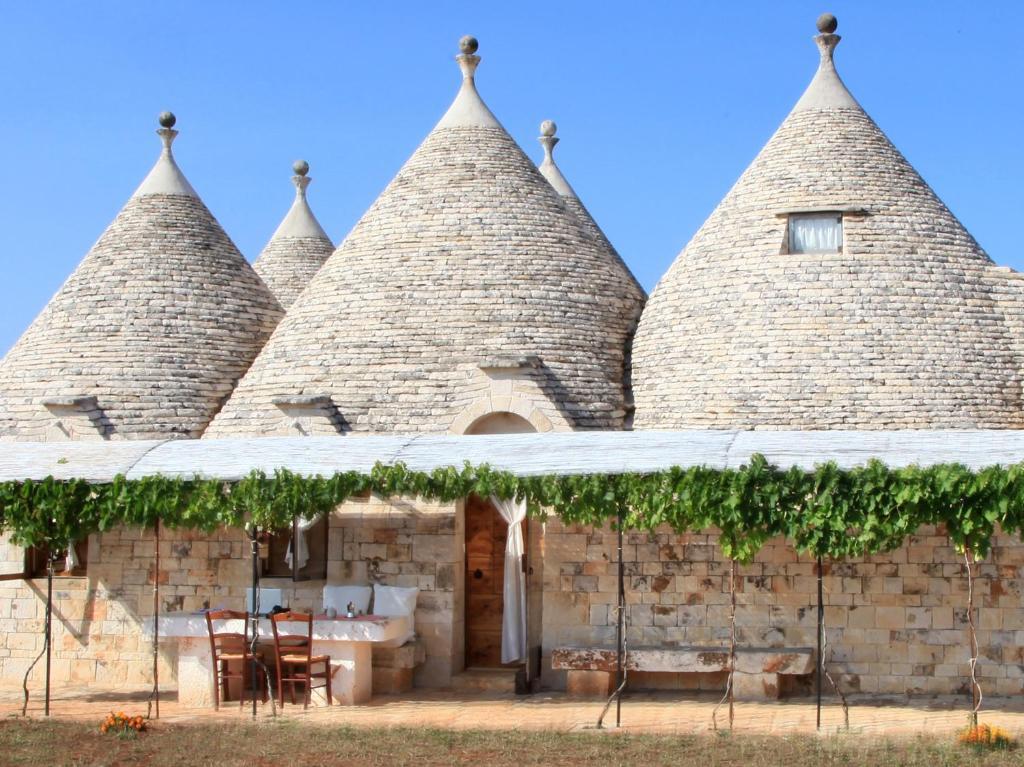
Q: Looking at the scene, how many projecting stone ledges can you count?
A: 4